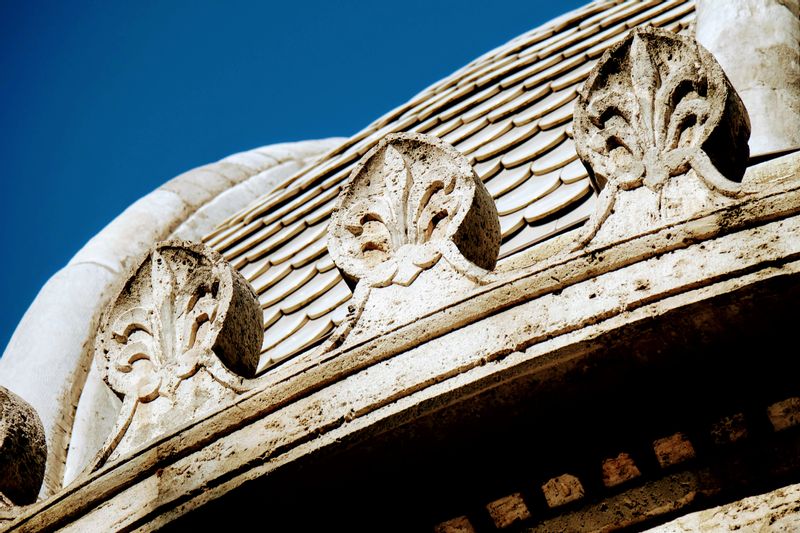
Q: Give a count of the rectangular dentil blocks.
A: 7